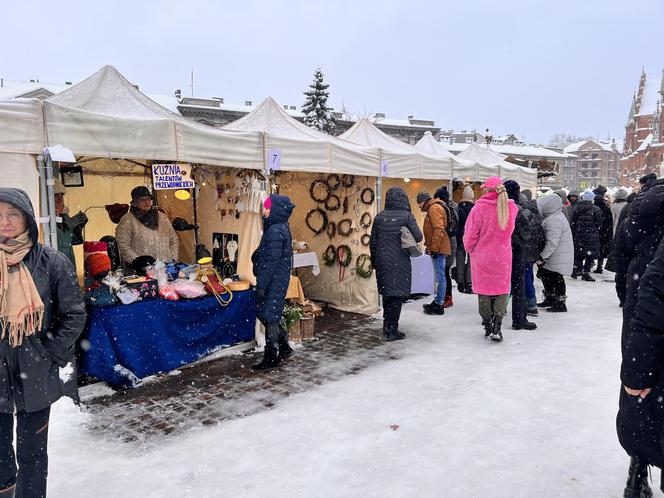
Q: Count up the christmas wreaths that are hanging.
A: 13